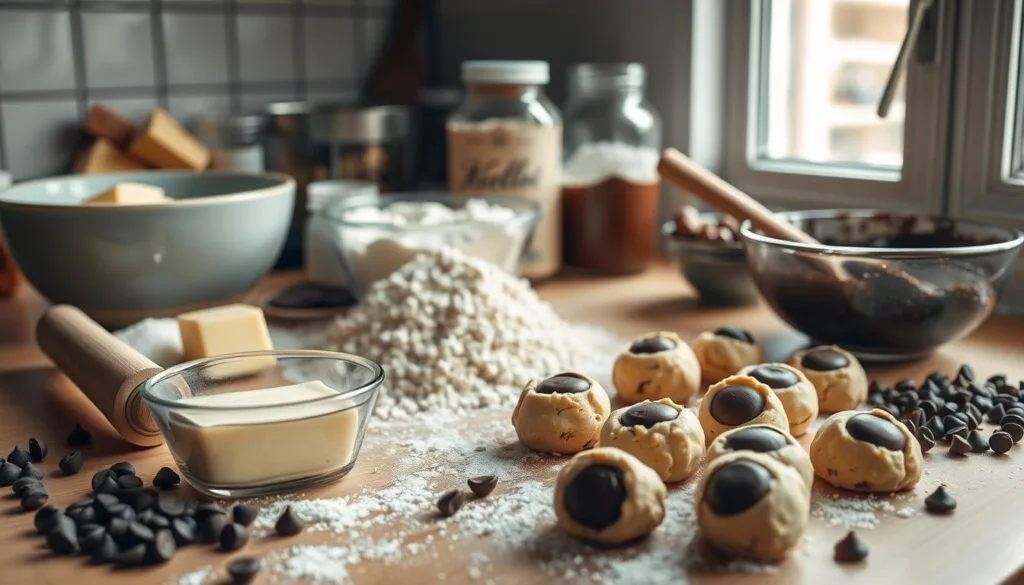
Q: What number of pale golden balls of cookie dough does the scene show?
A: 11